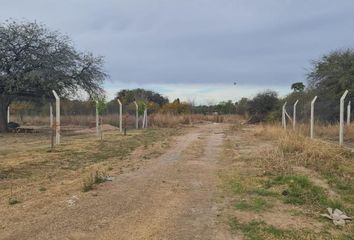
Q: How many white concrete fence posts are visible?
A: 12